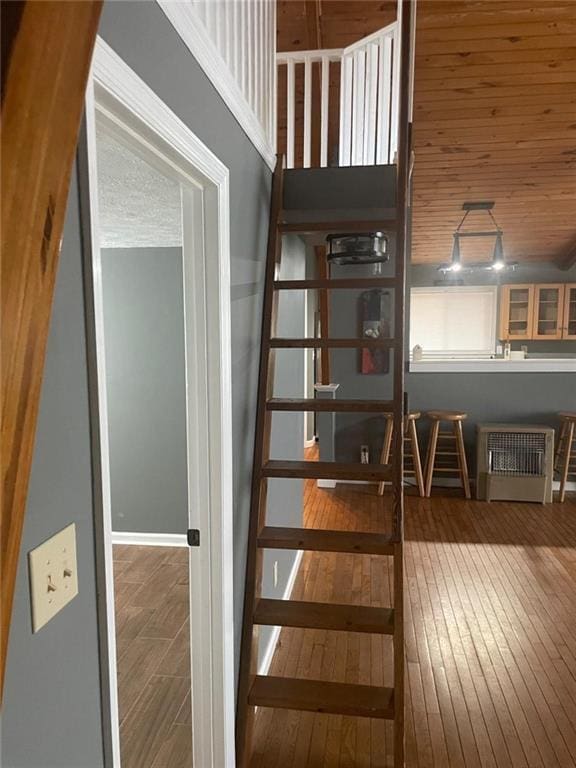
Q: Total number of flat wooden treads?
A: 8